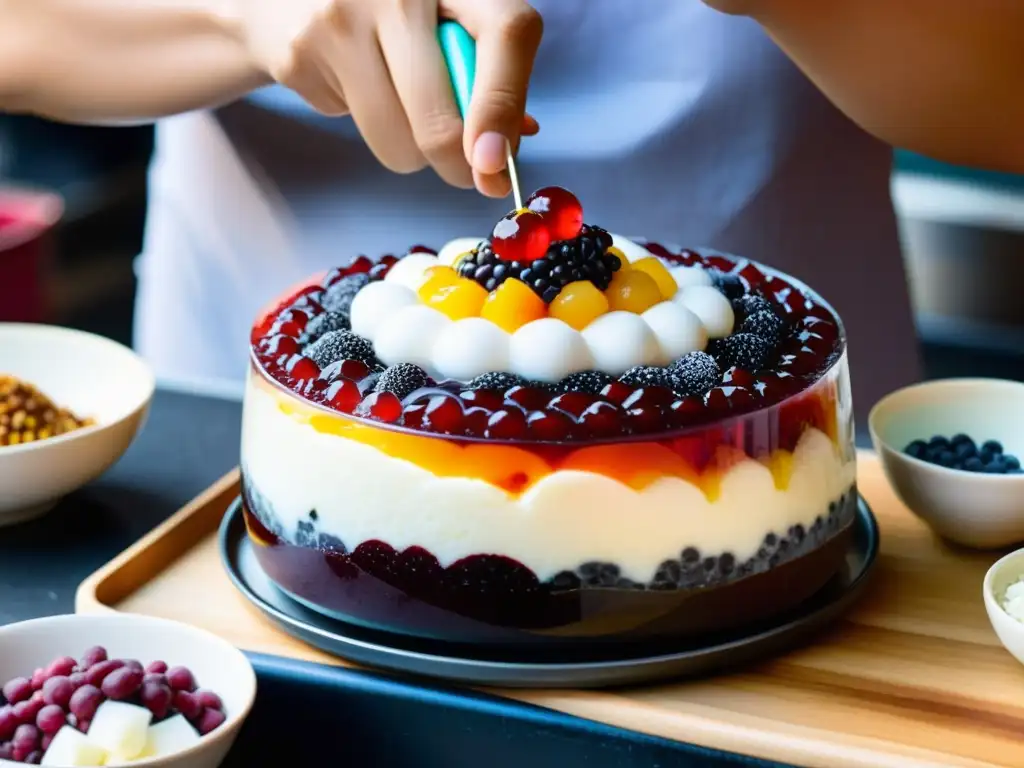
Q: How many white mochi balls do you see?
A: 11